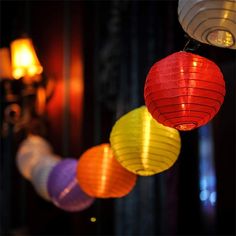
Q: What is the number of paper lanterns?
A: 7